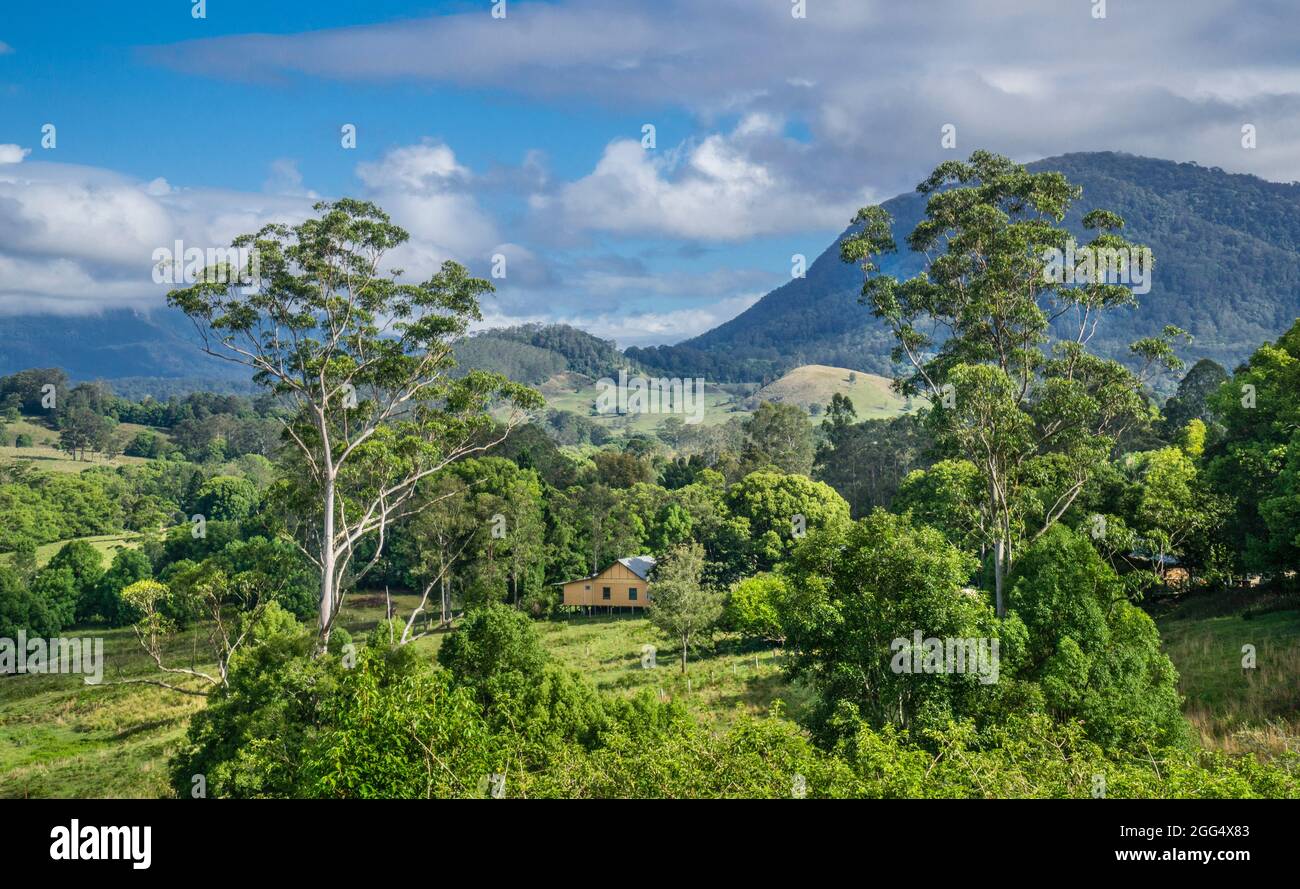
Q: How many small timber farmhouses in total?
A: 1